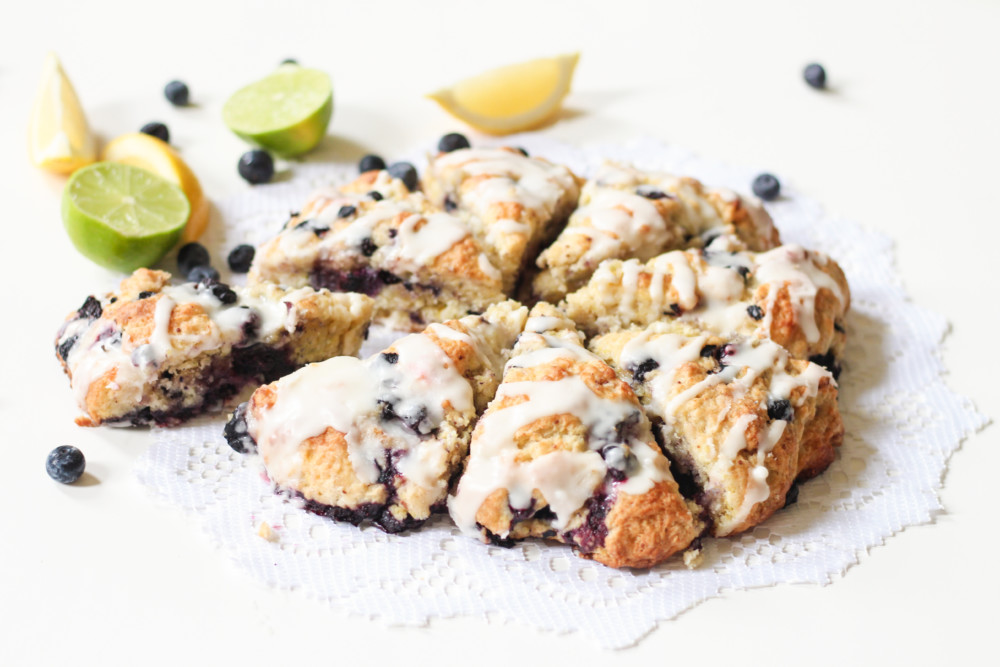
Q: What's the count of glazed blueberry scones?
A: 8